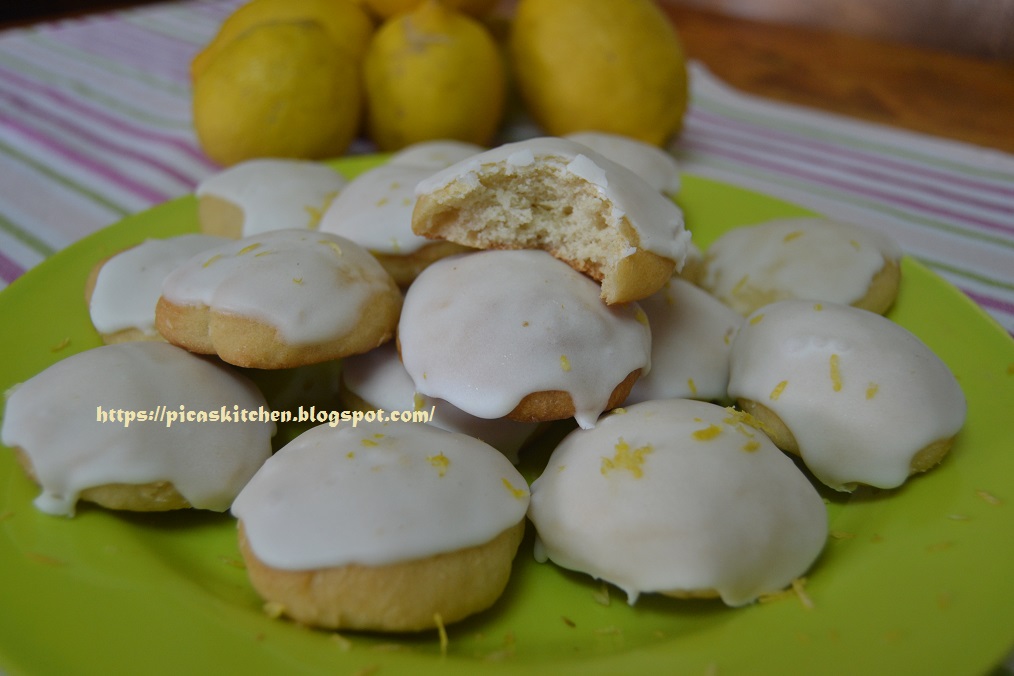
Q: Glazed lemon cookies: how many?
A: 15